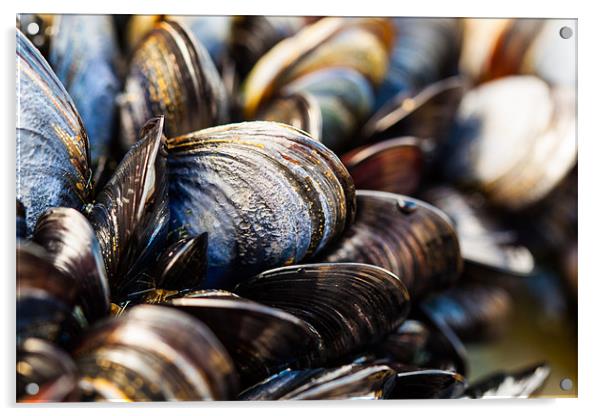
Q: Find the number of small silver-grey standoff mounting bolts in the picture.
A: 4